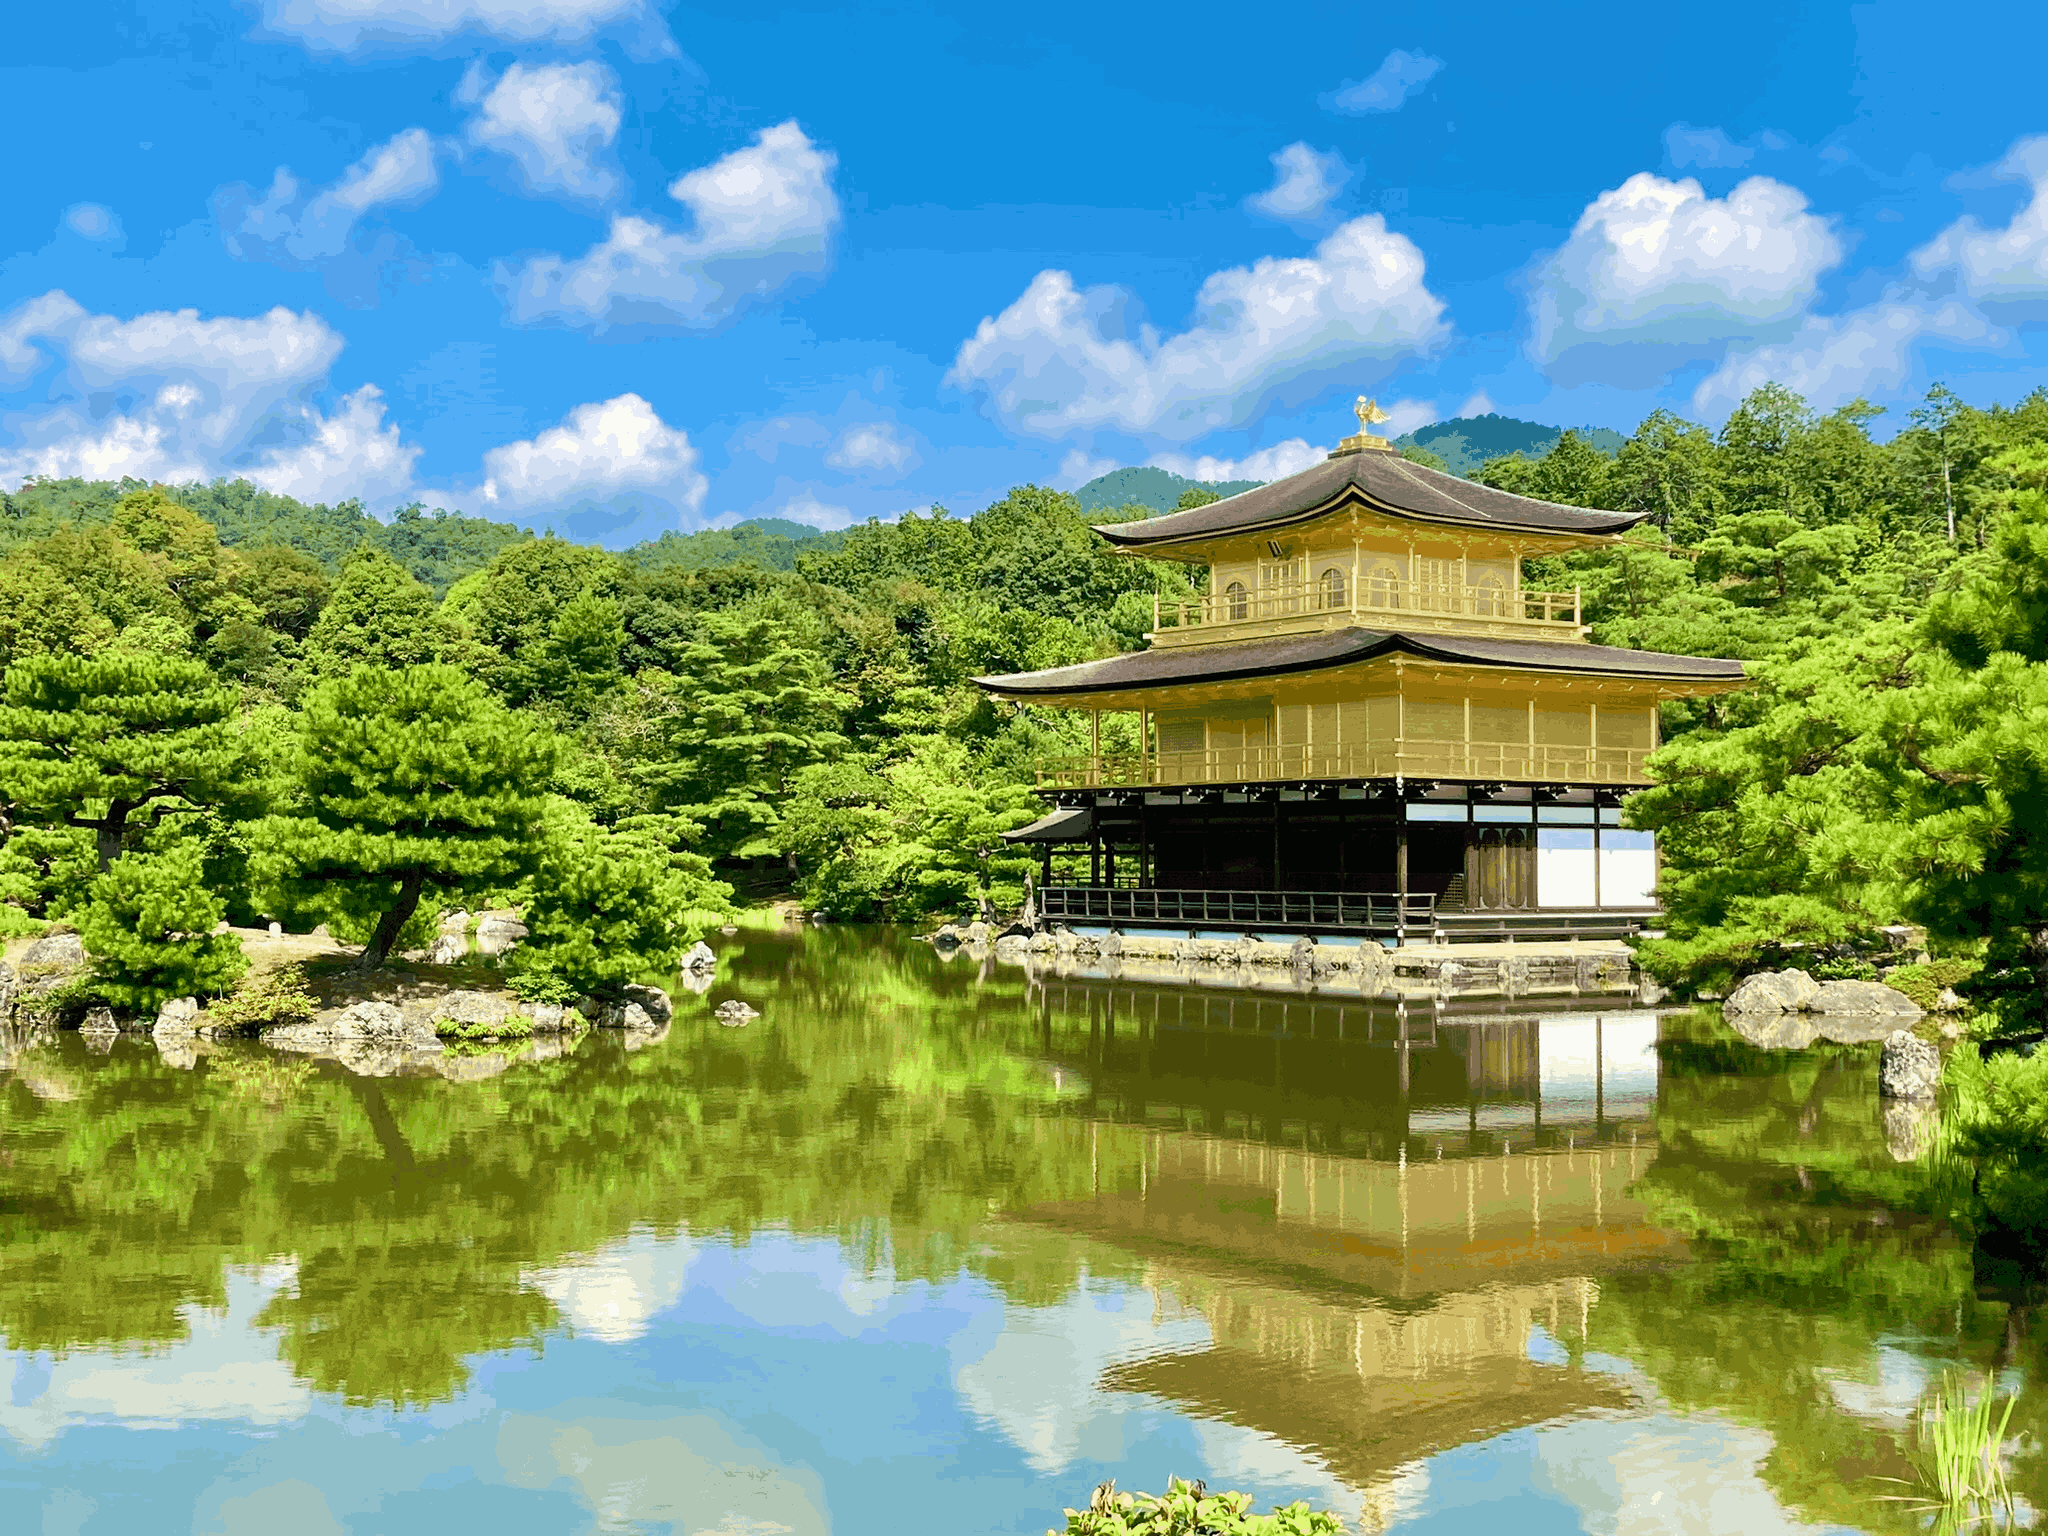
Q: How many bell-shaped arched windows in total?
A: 4